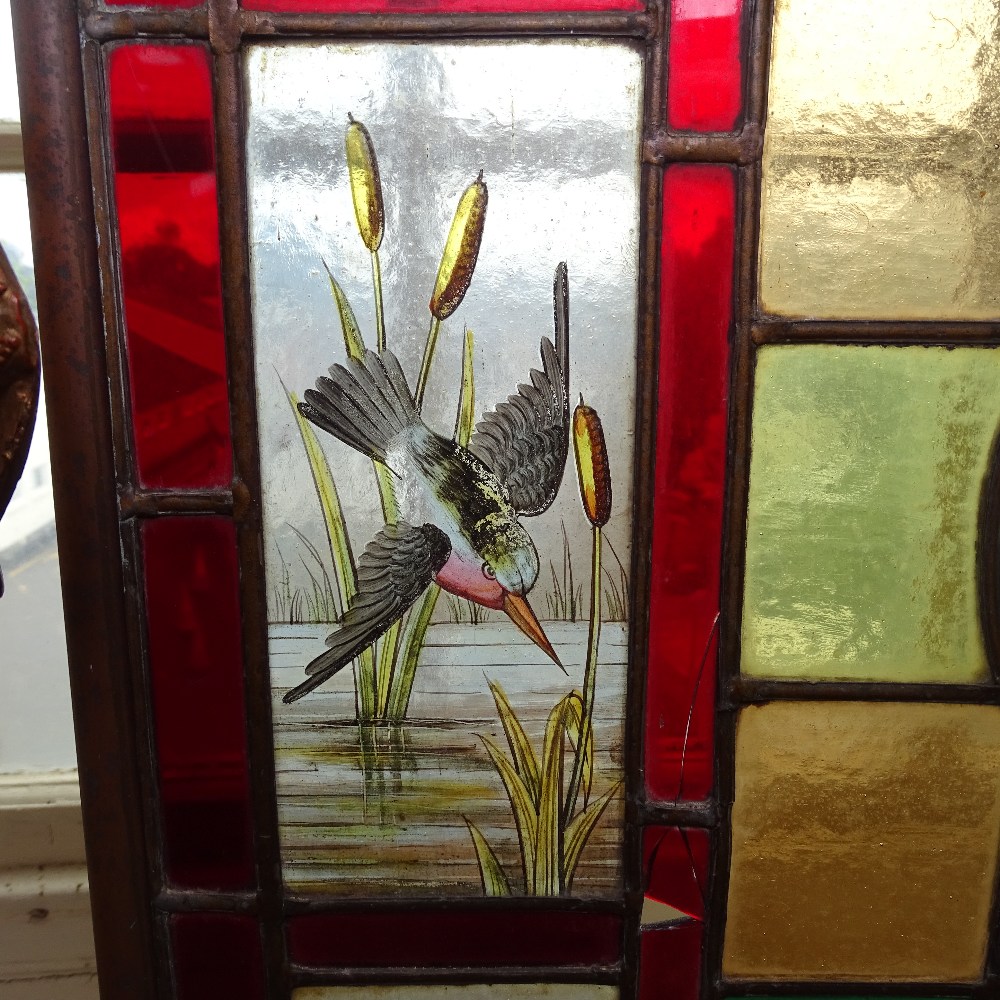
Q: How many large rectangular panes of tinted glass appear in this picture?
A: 3